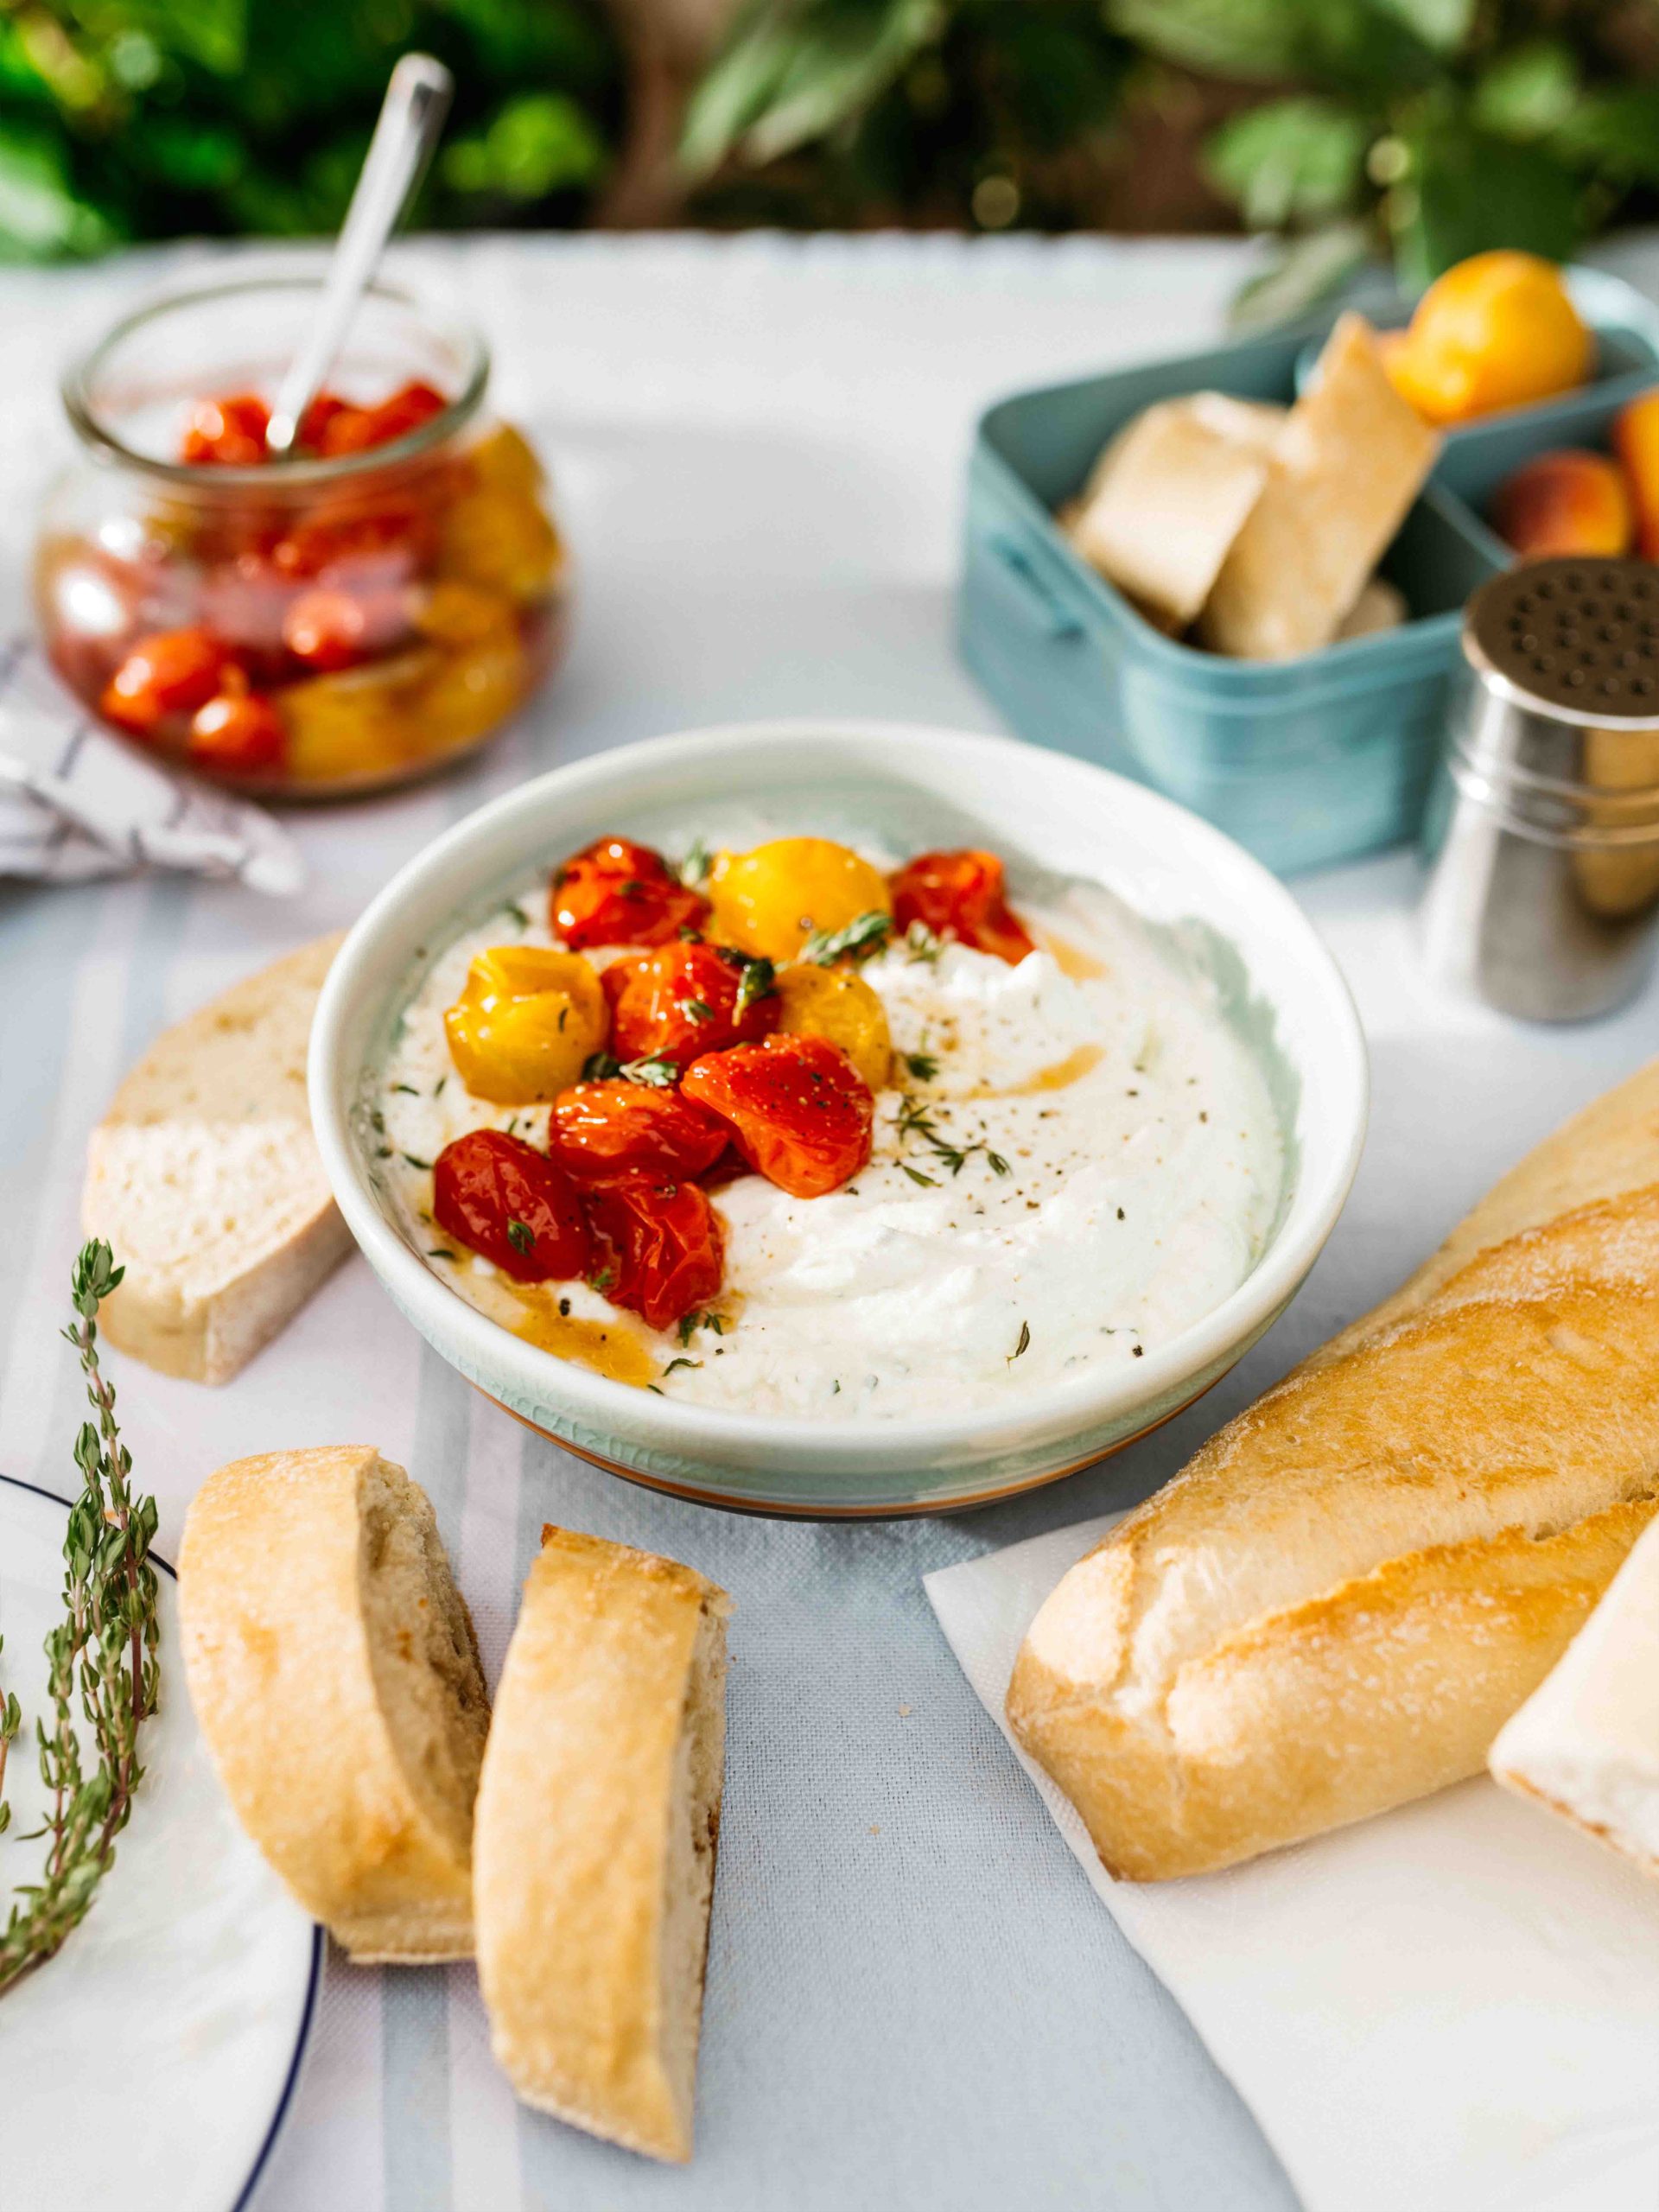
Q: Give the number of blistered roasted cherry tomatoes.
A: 10